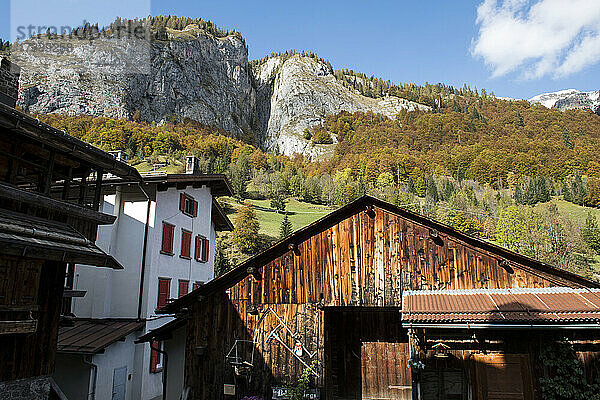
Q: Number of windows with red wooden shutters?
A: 8